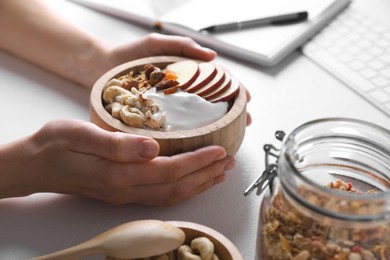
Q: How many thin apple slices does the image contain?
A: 5